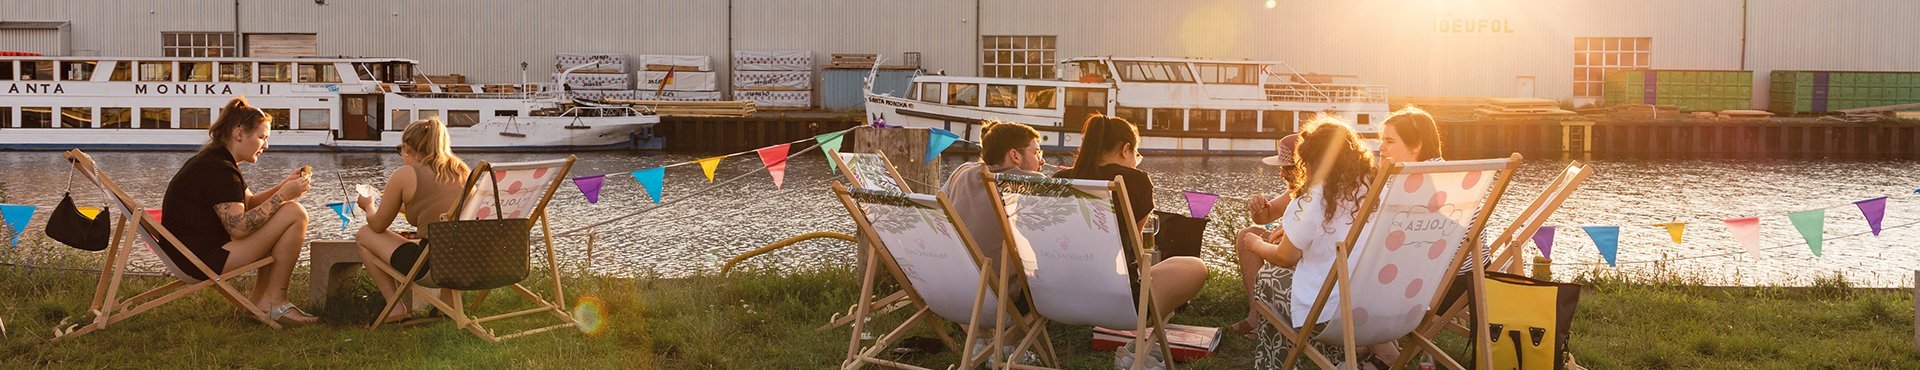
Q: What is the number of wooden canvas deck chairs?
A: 7